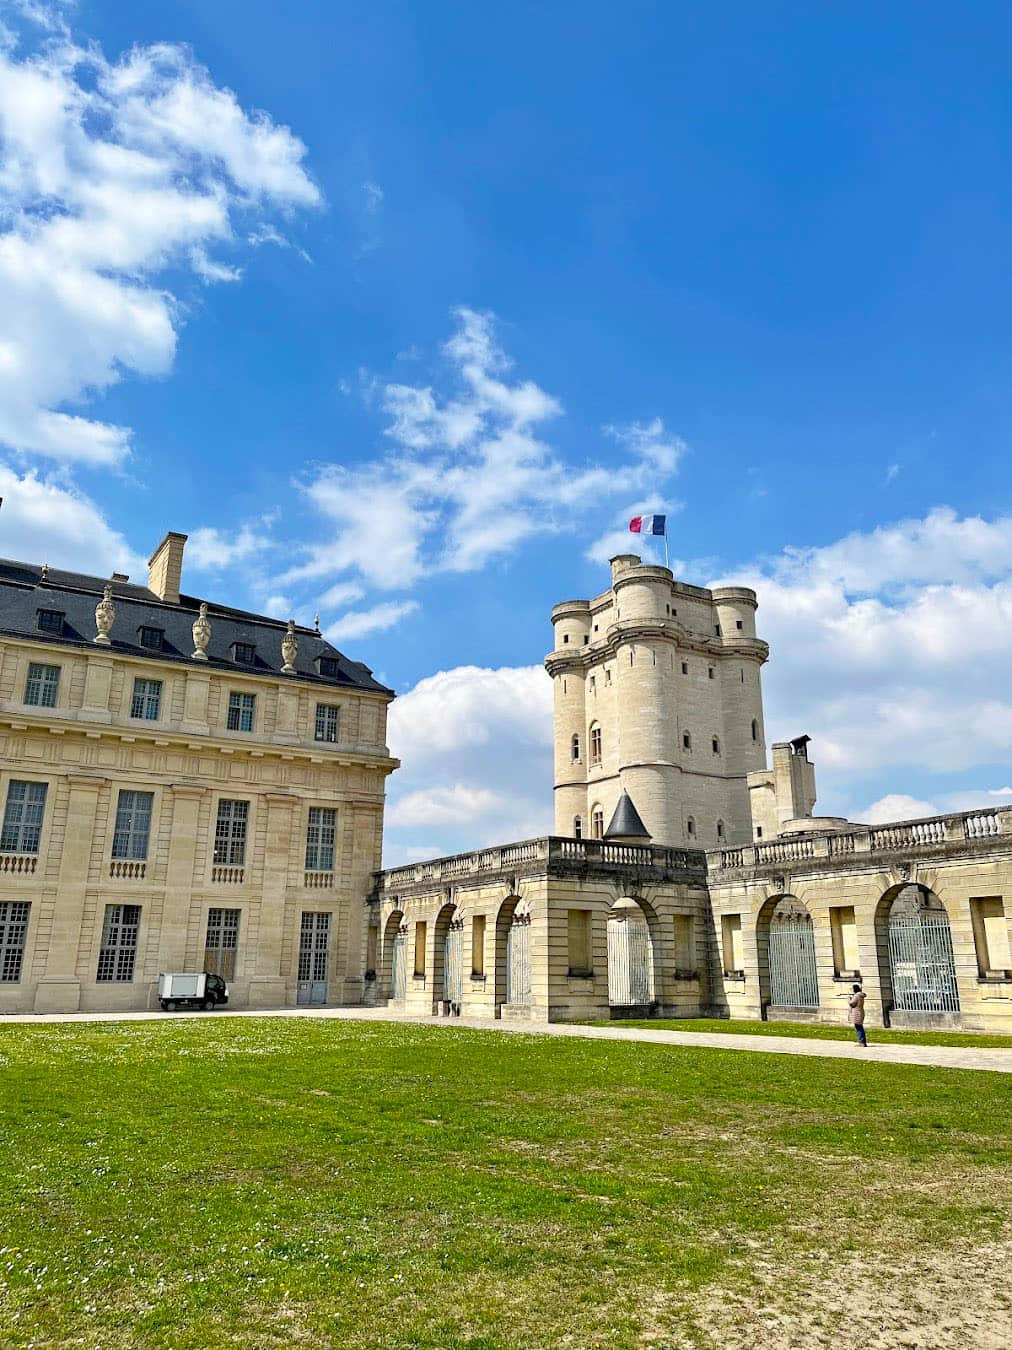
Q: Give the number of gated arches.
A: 6